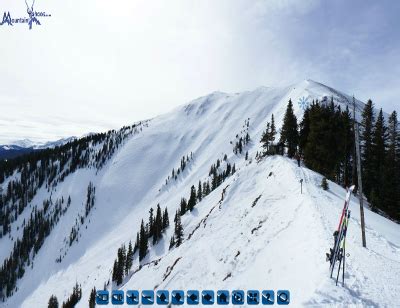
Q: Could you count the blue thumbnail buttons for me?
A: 13